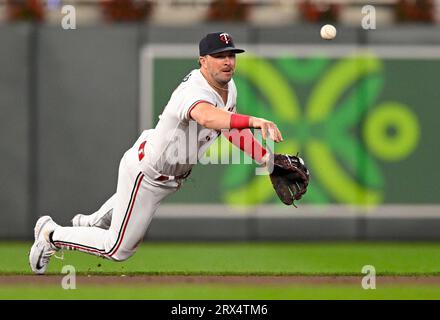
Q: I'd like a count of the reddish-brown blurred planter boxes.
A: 5